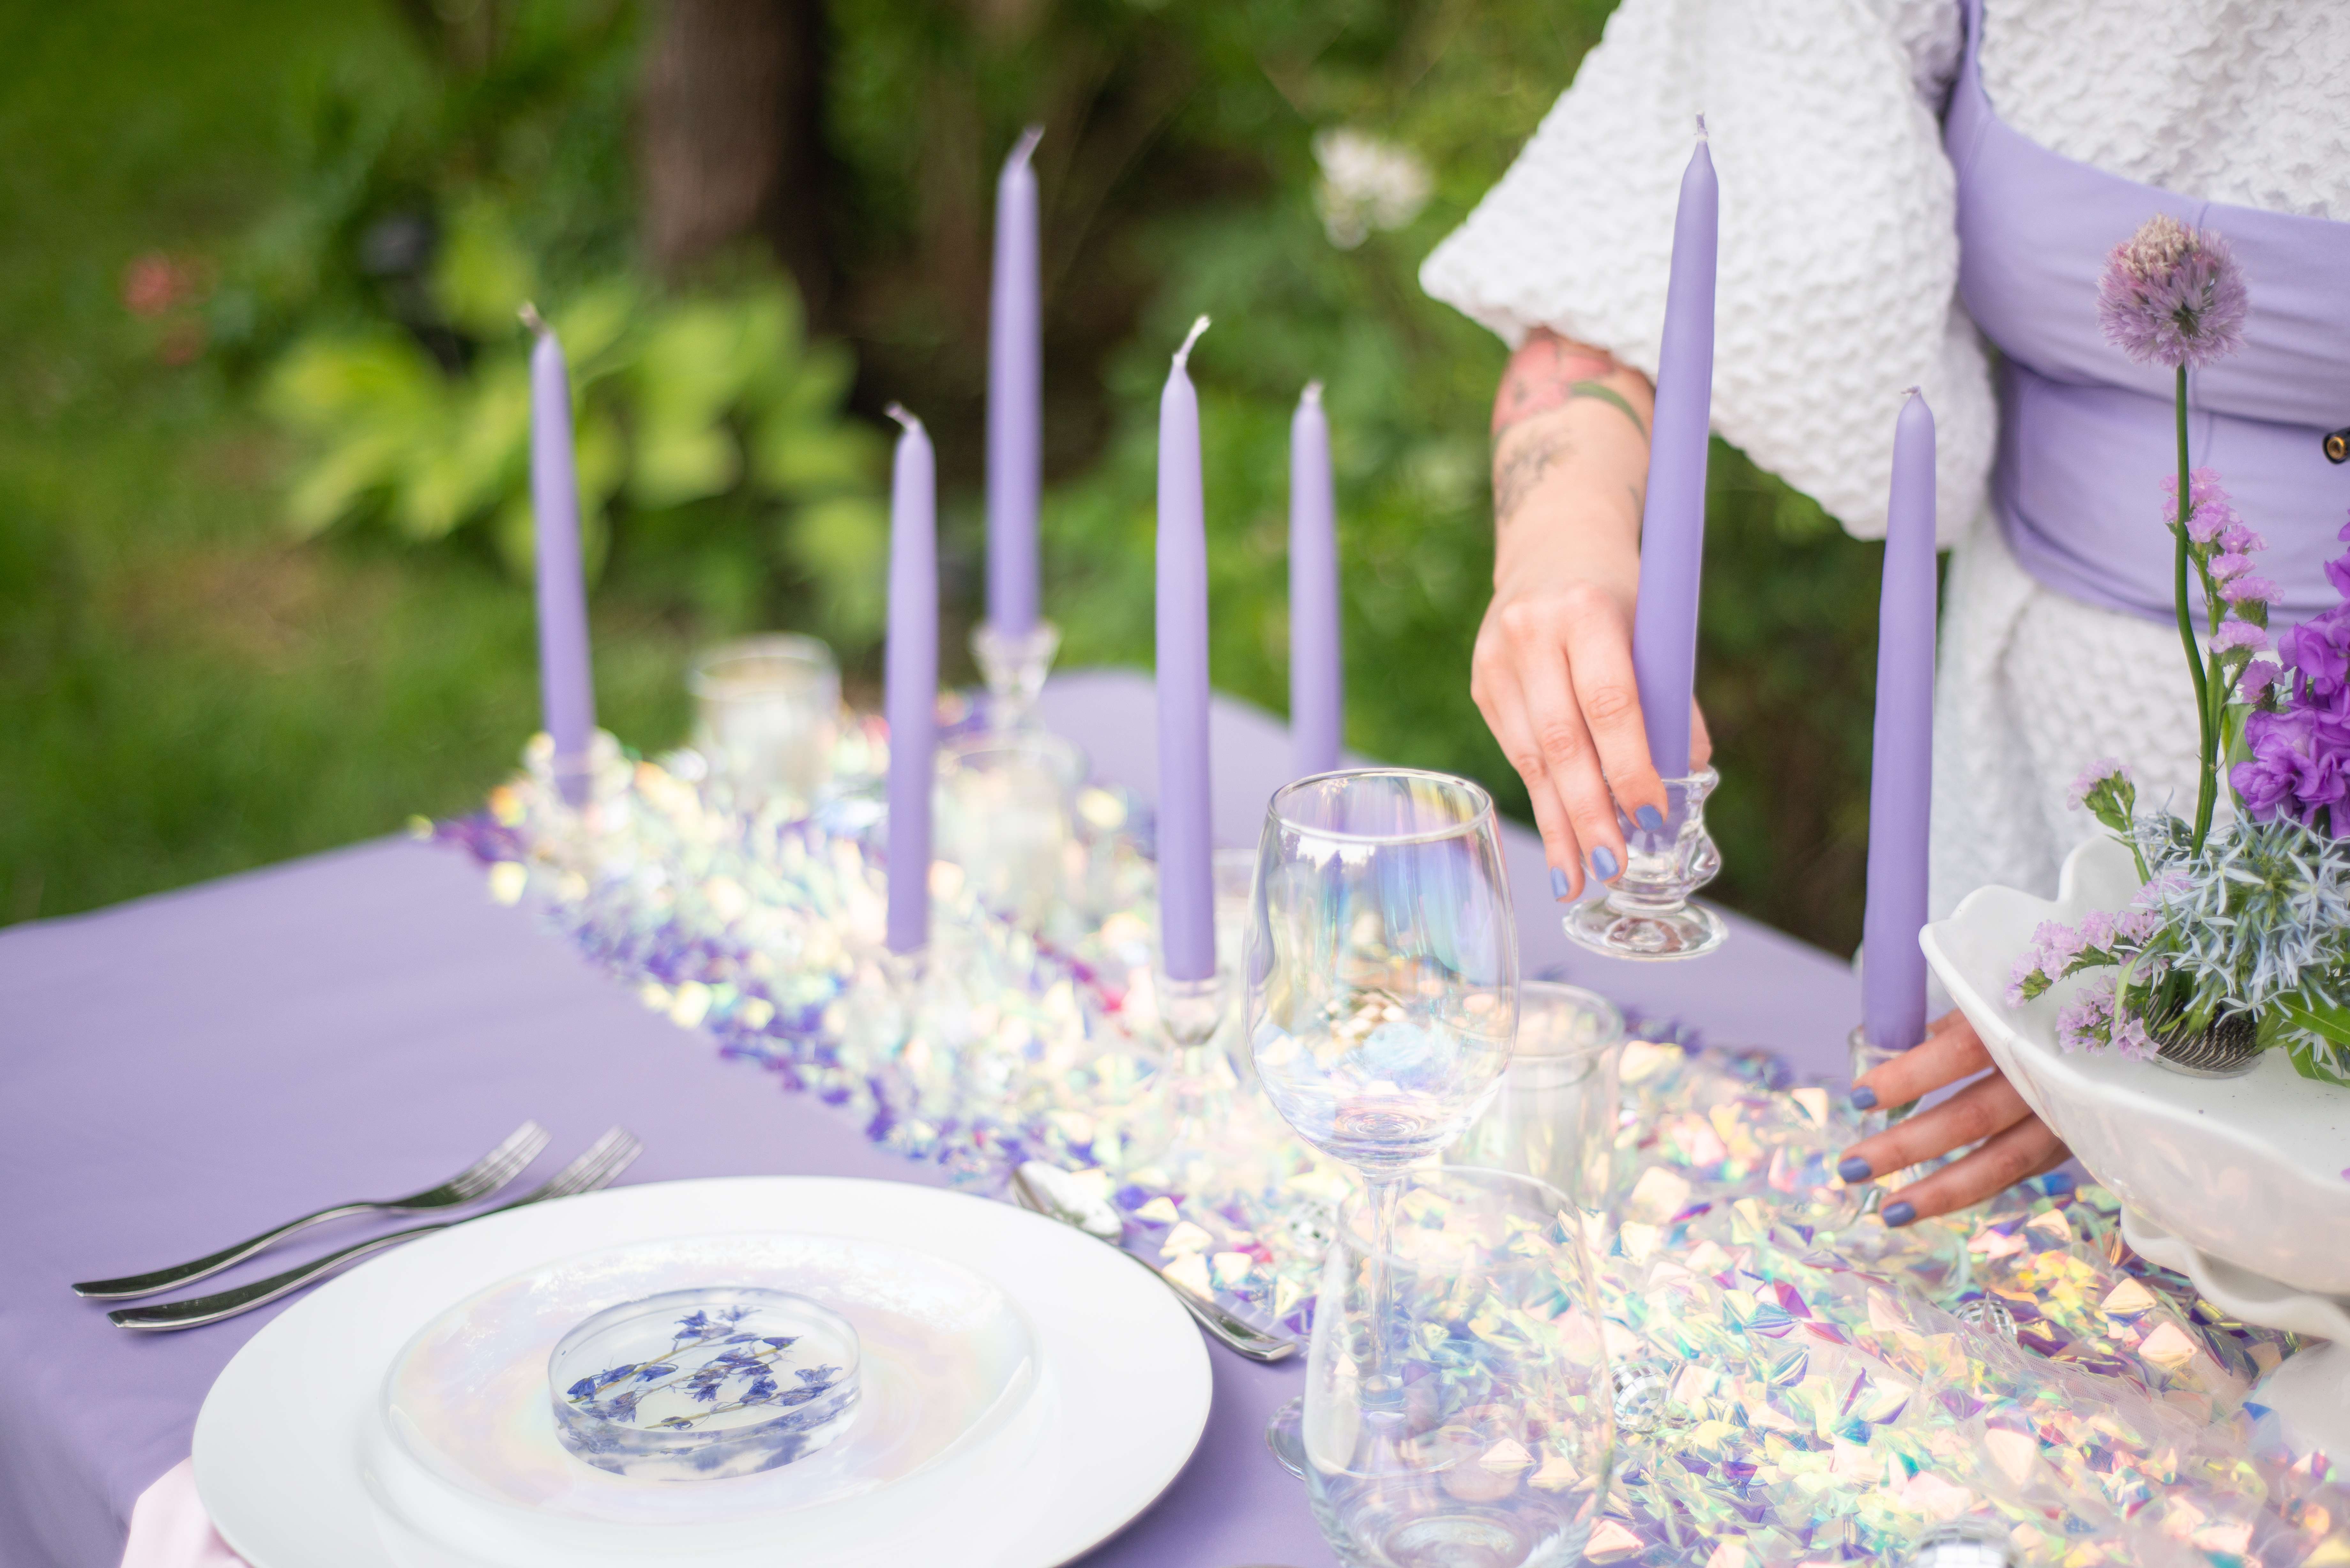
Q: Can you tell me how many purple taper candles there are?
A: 7